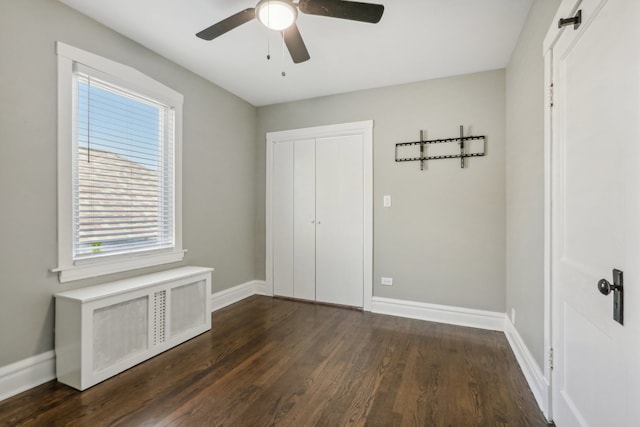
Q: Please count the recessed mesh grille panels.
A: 2